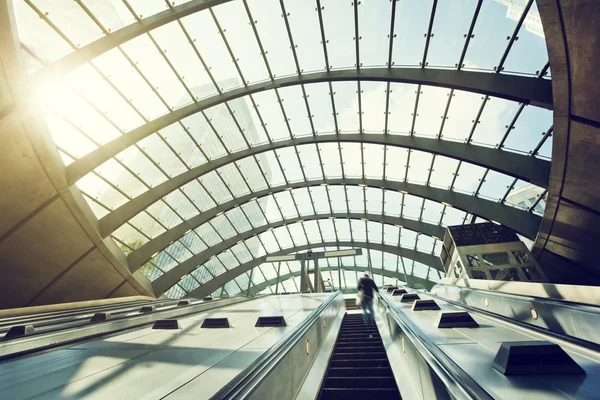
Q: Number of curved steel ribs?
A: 7